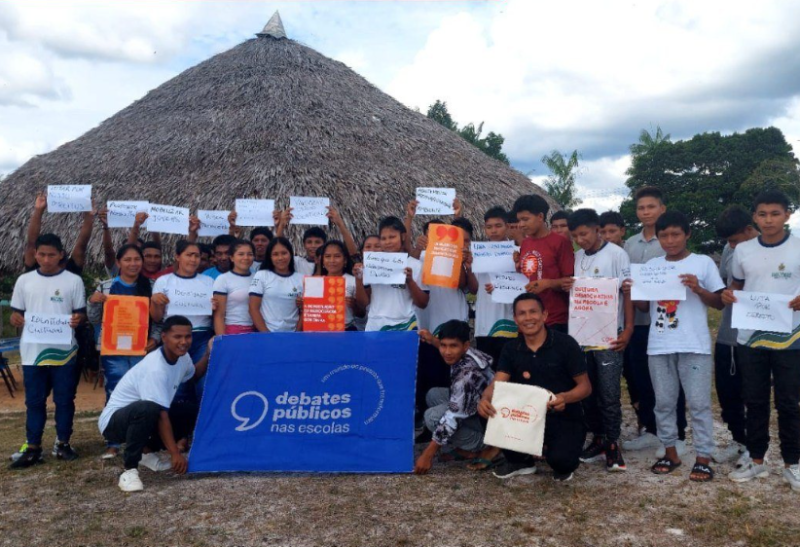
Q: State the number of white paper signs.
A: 14